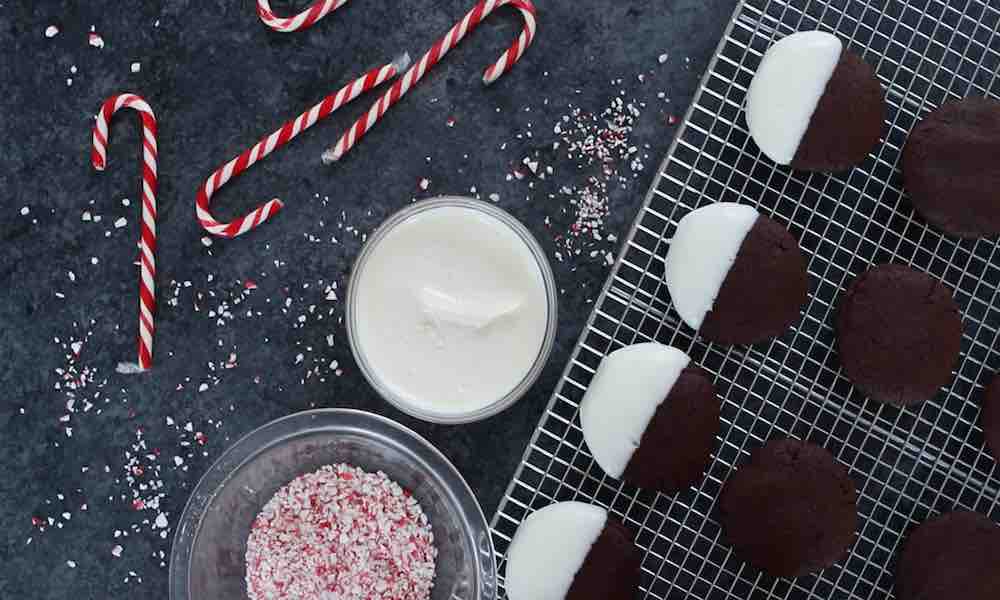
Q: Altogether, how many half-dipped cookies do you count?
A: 4